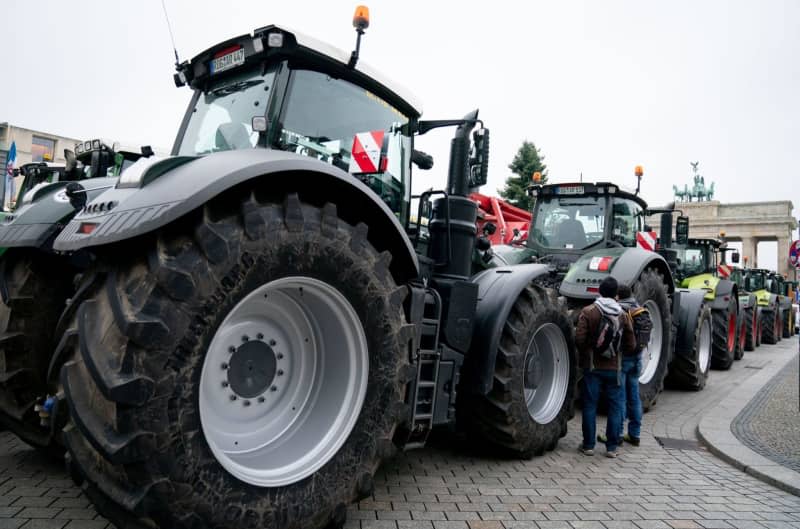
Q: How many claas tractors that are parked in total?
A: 2